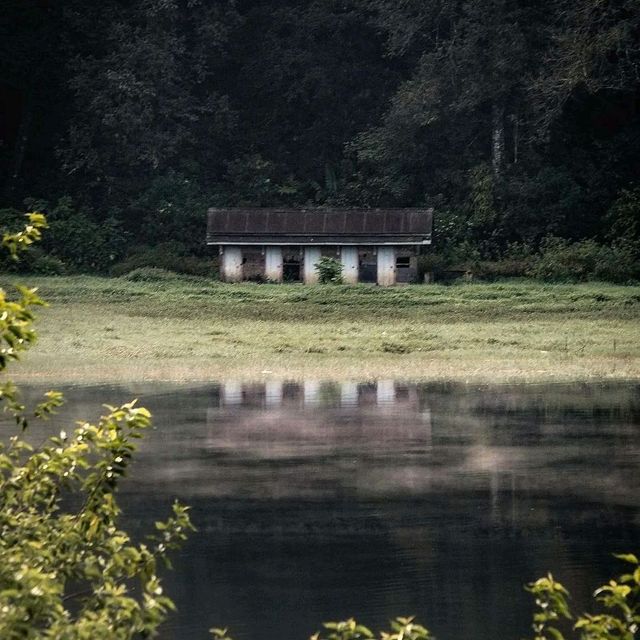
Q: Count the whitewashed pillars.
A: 5